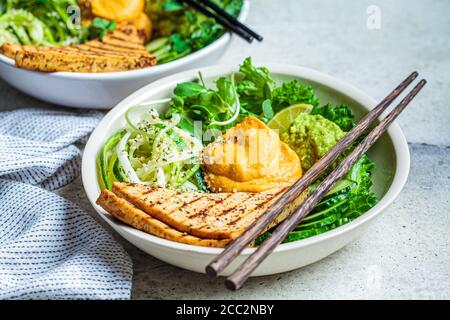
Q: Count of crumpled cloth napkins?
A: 1